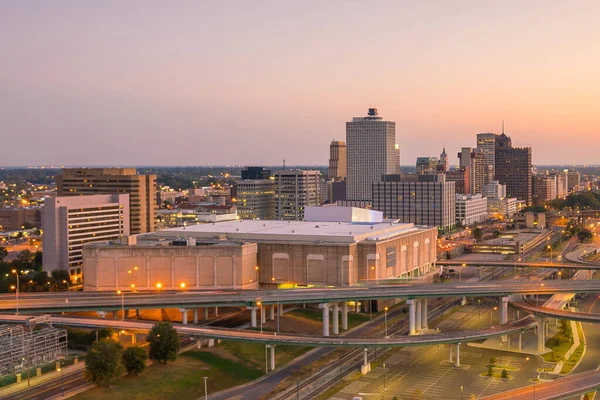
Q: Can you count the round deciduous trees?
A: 3